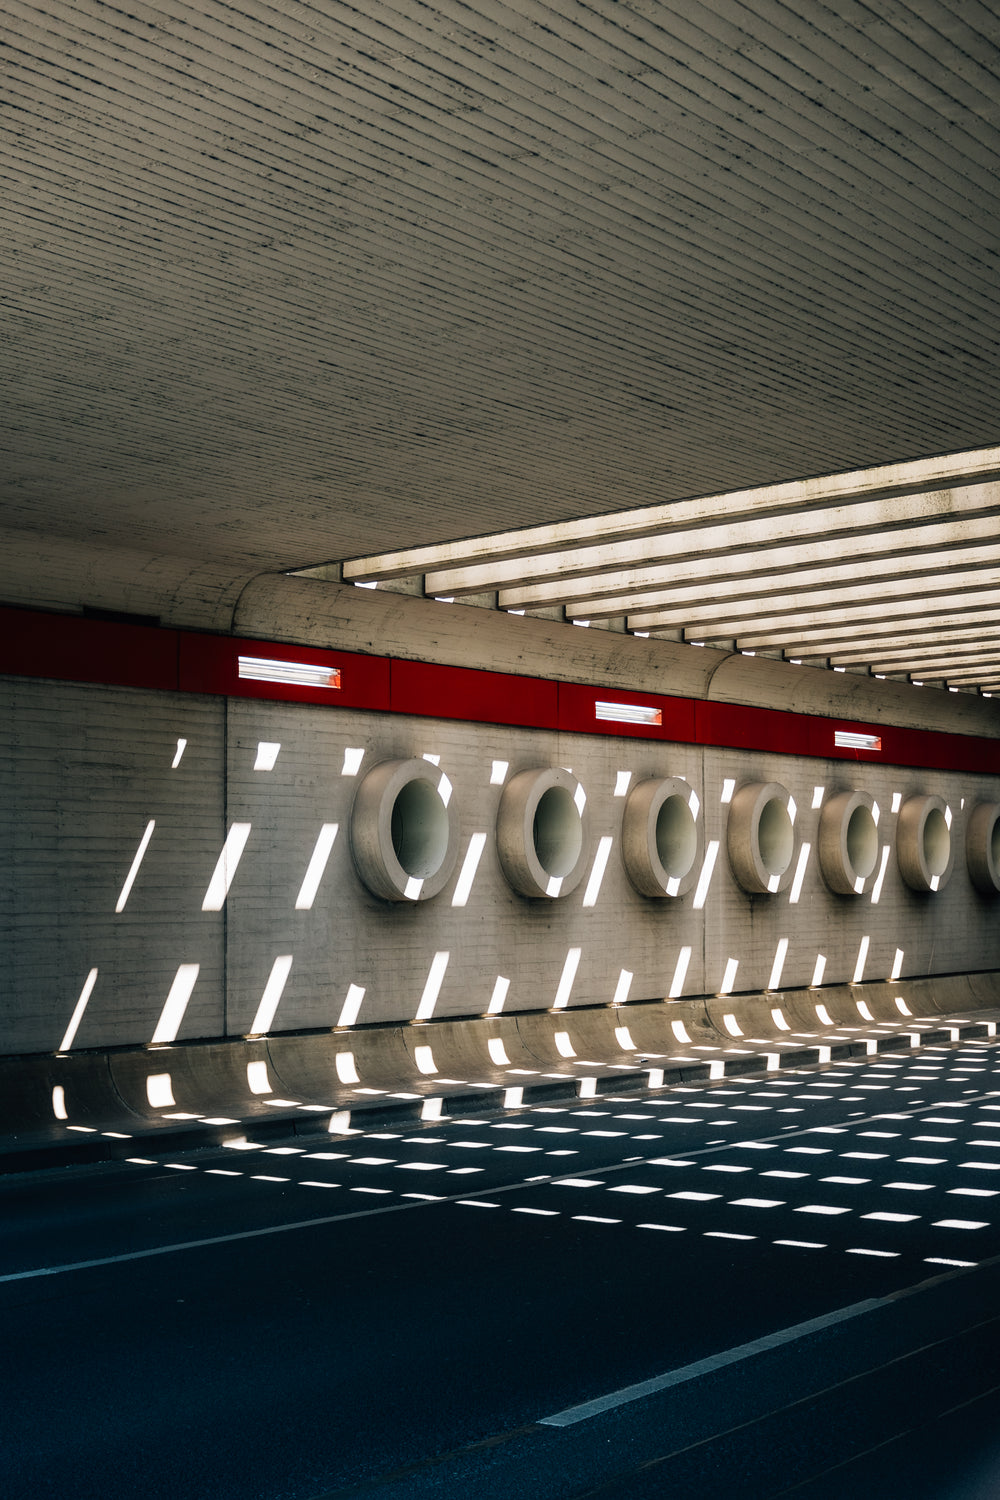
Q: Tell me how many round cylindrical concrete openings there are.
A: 7